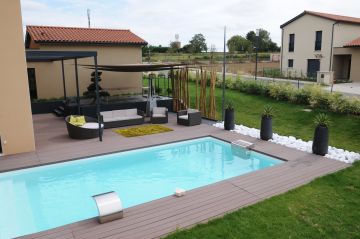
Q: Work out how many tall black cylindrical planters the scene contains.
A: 3